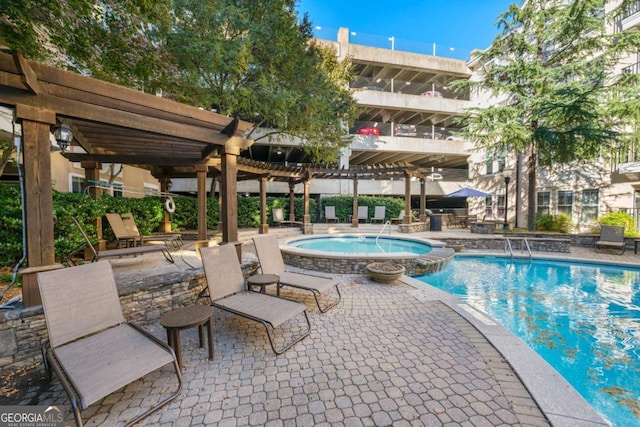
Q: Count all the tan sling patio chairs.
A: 12